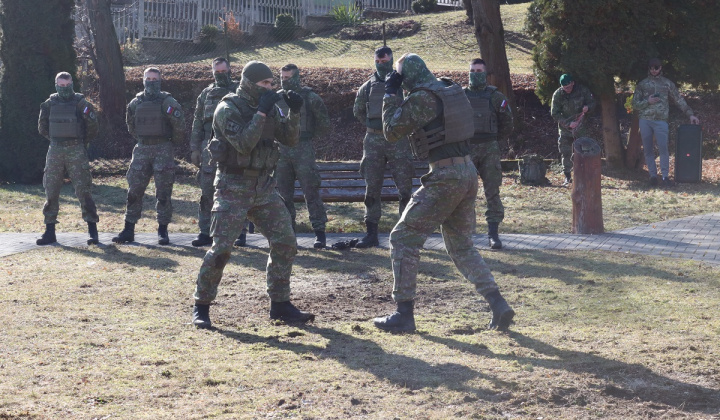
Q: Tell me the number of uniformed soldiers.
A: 9